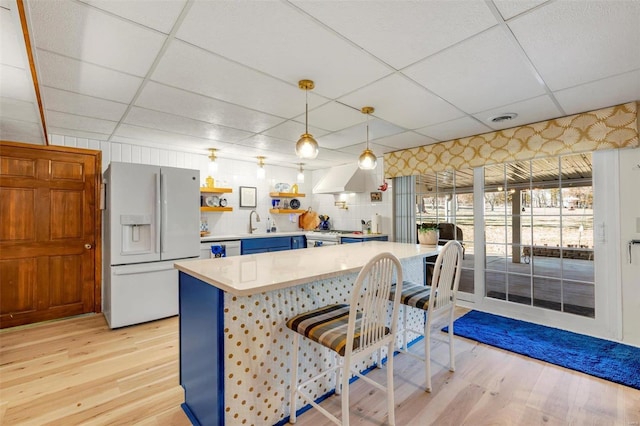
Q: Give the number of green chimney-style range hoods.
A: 0